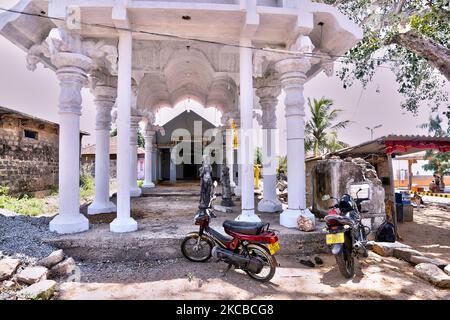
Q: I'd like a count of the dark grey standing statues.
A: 2